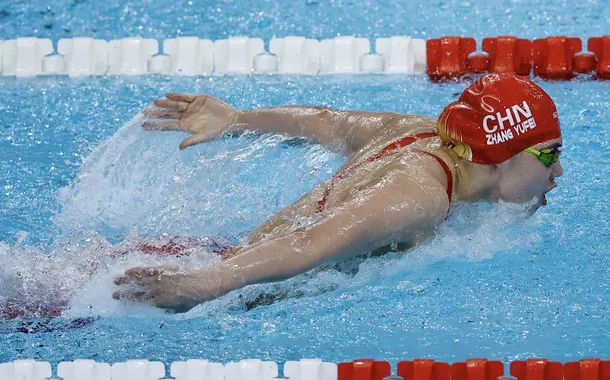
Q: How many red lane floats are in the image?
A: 9